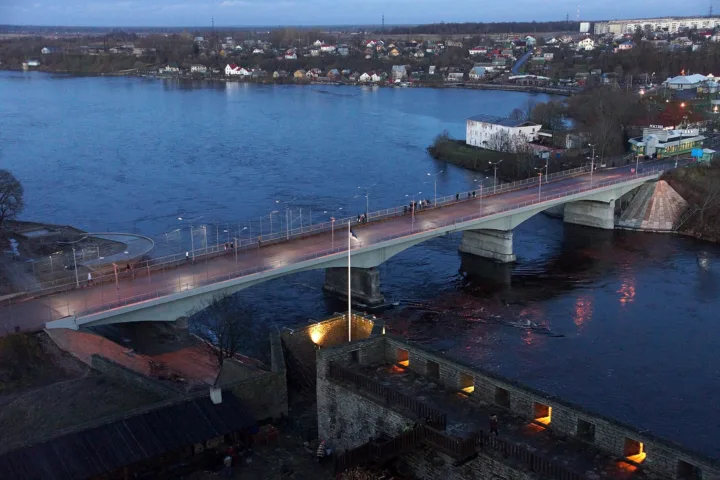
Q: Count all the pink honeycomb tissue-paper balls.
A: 0